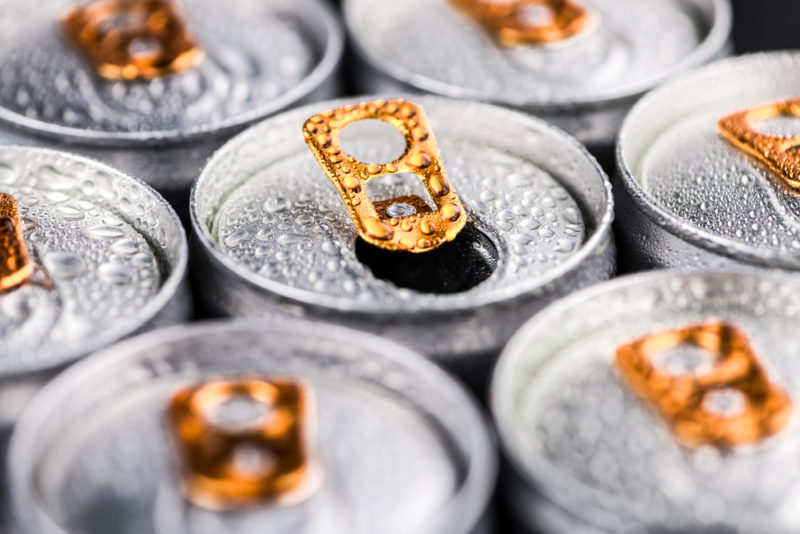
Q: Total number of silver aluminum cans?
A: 7